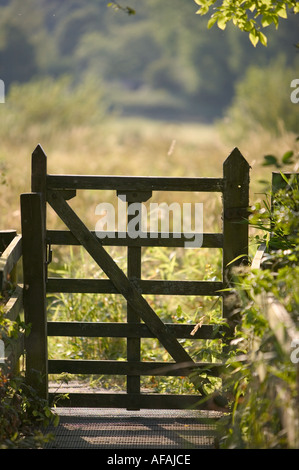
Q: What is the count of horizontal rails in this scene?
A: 6